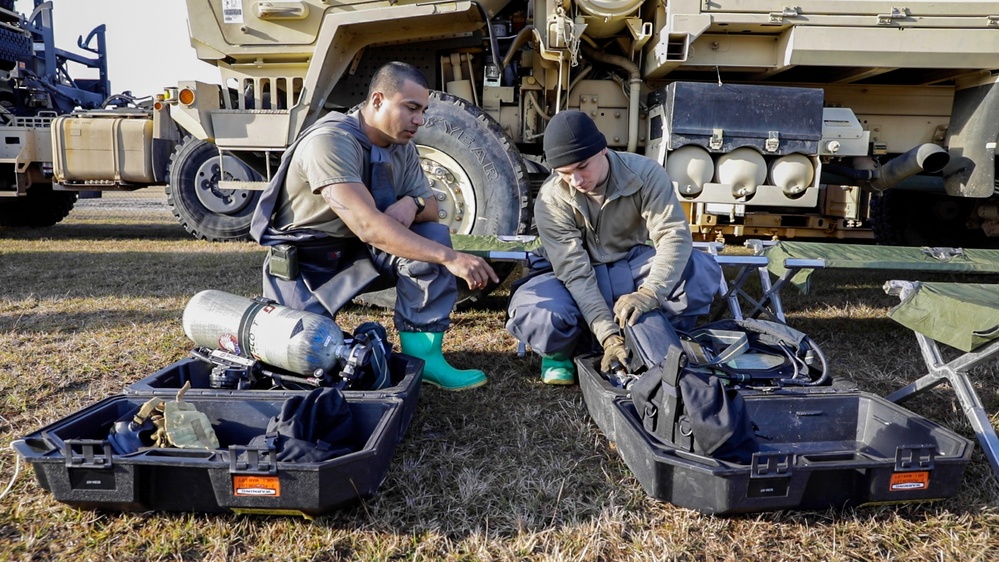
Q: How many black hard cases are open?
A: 2